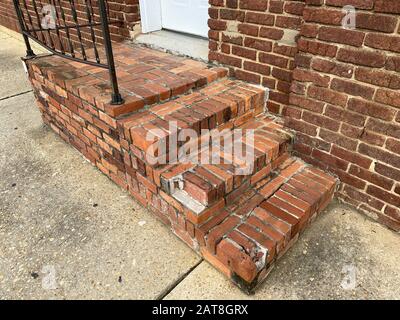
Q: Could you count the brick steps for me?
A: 3